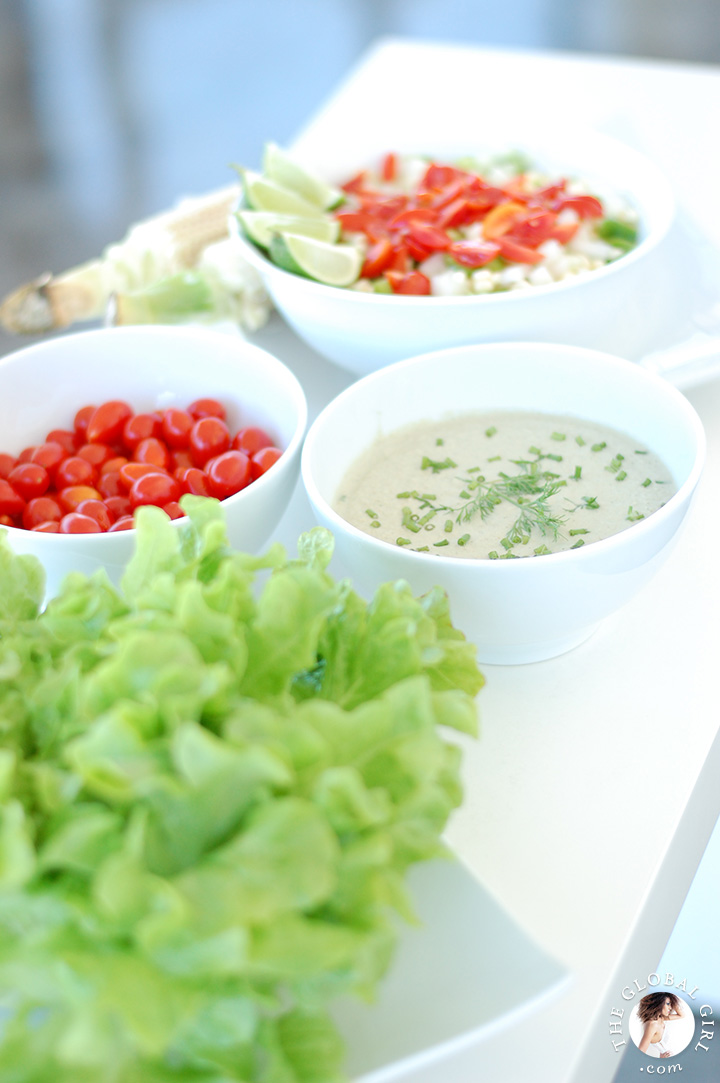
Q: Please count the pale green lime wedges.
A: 4